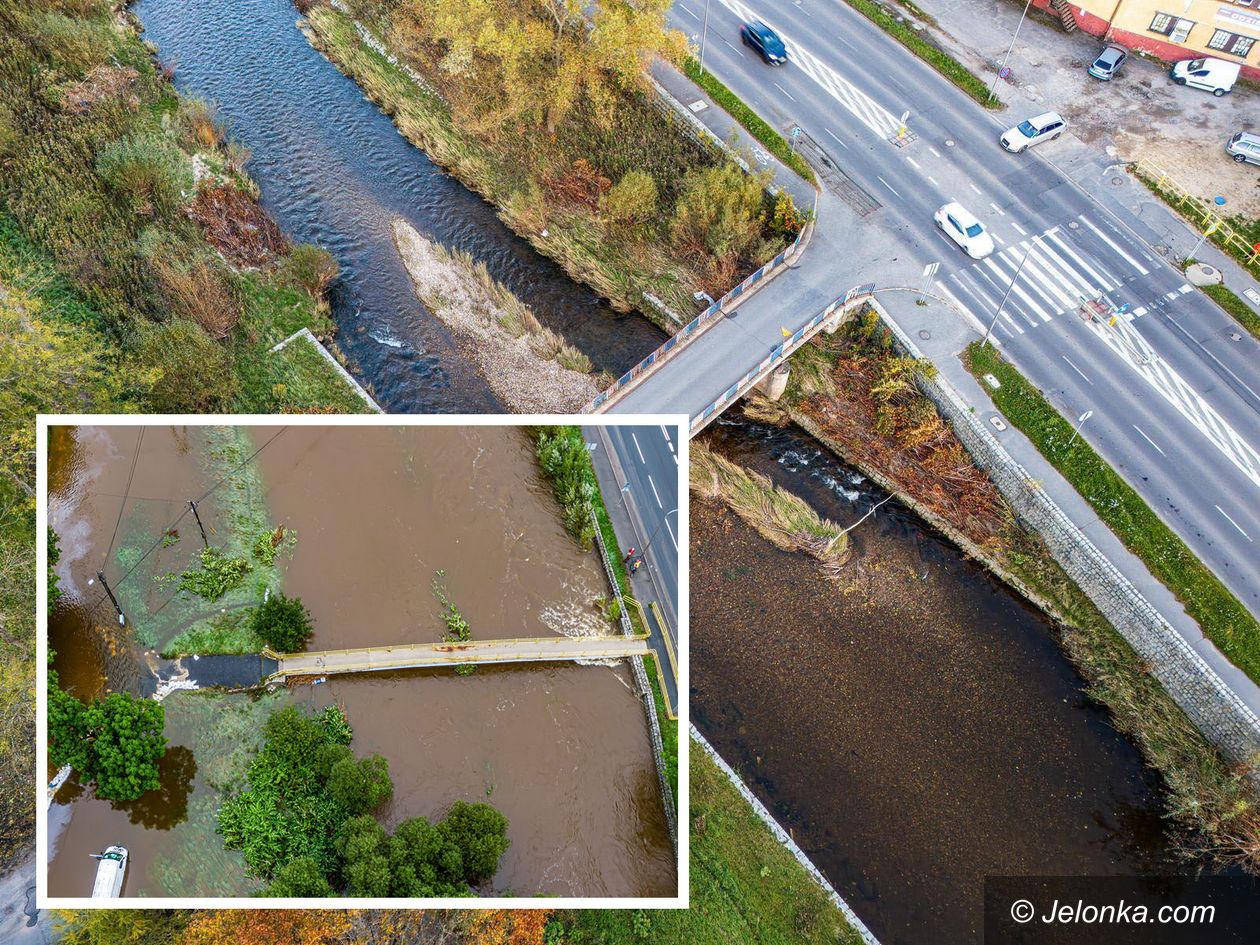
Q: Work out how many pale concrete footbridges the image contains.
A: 1